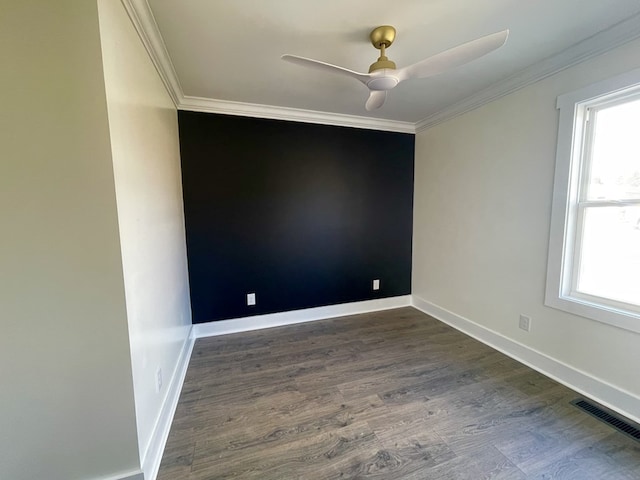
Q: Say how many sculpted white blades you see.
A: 3